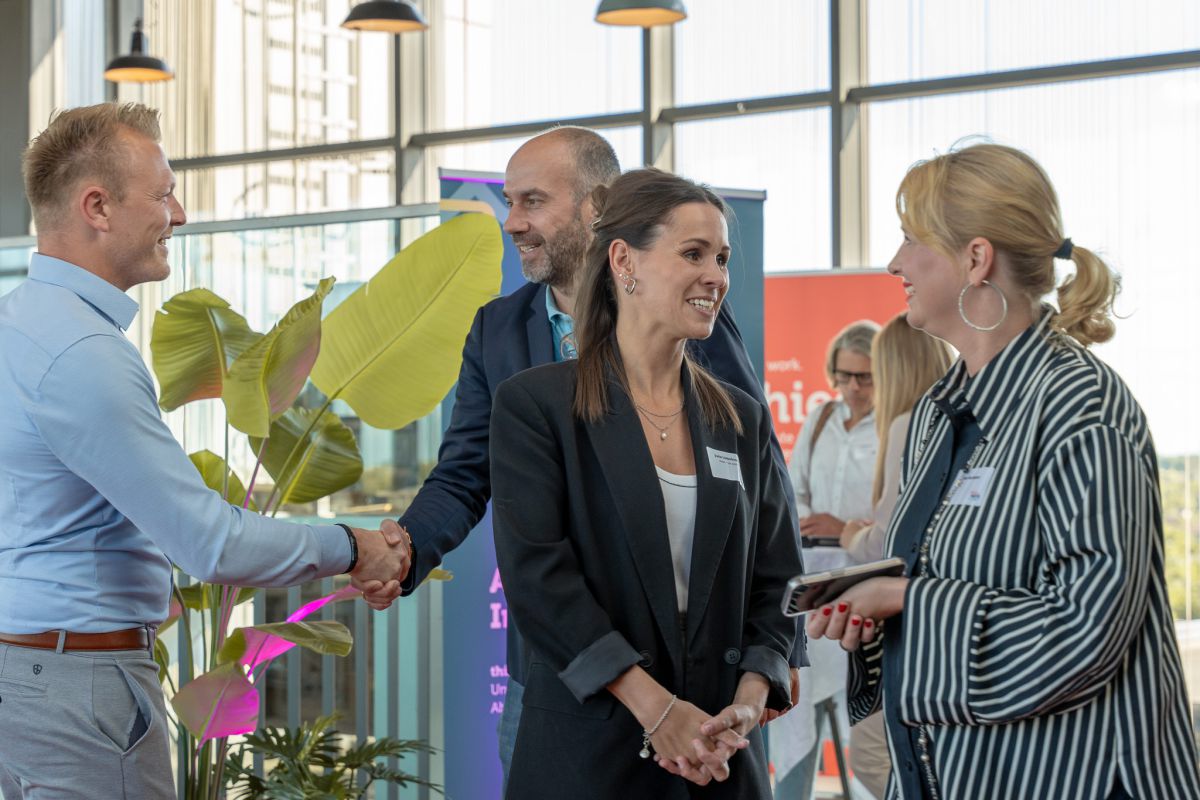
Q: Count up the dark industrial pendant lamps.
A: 3